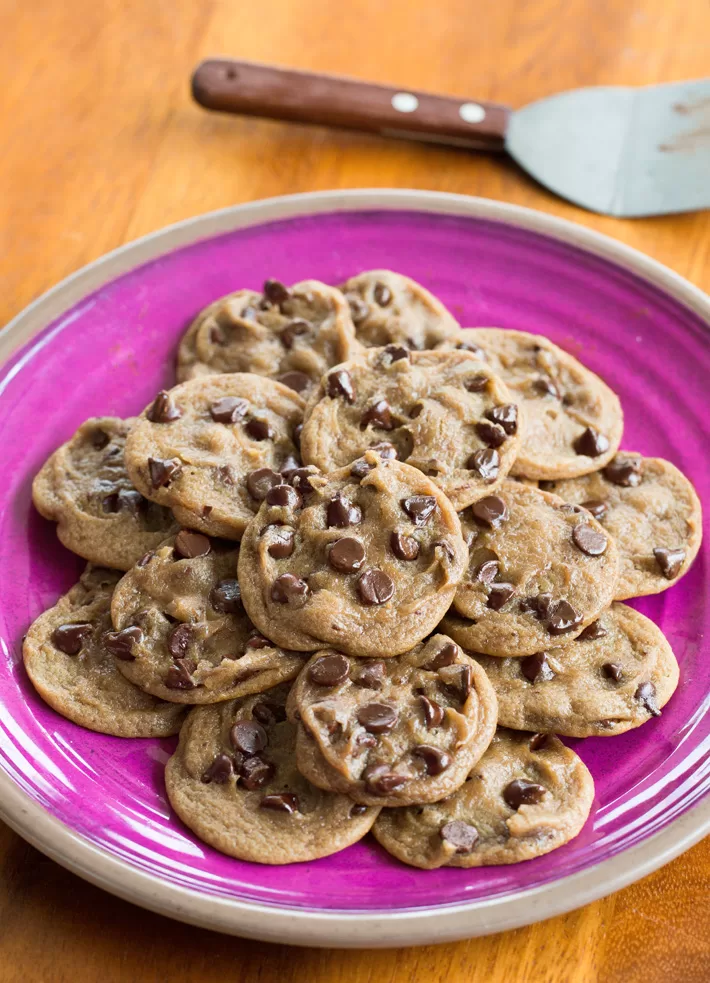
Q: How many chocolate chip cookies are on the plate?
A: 15